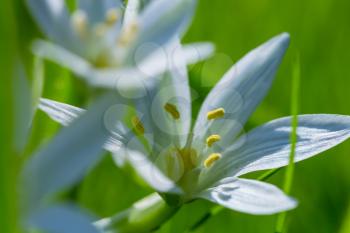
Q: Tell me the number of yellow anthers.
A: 5